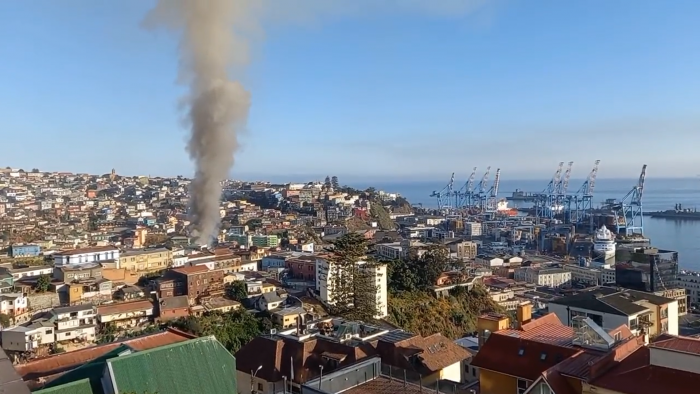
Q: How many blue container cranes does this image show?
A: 8